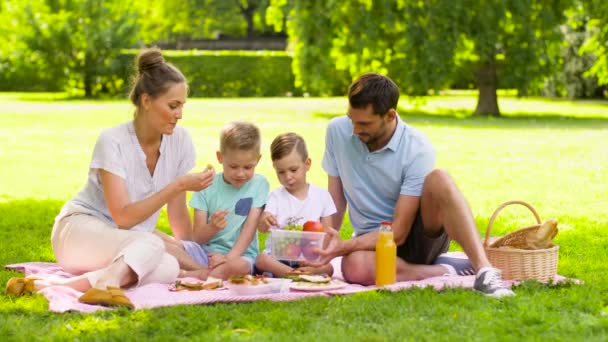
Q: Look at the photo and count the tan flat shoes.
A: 2